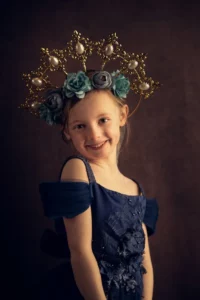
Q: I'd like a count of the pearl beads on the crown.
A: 7